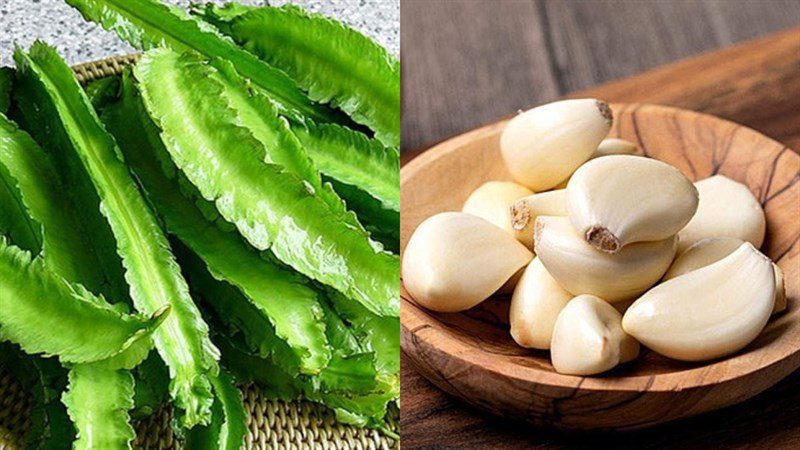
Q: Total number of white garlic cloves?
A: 12